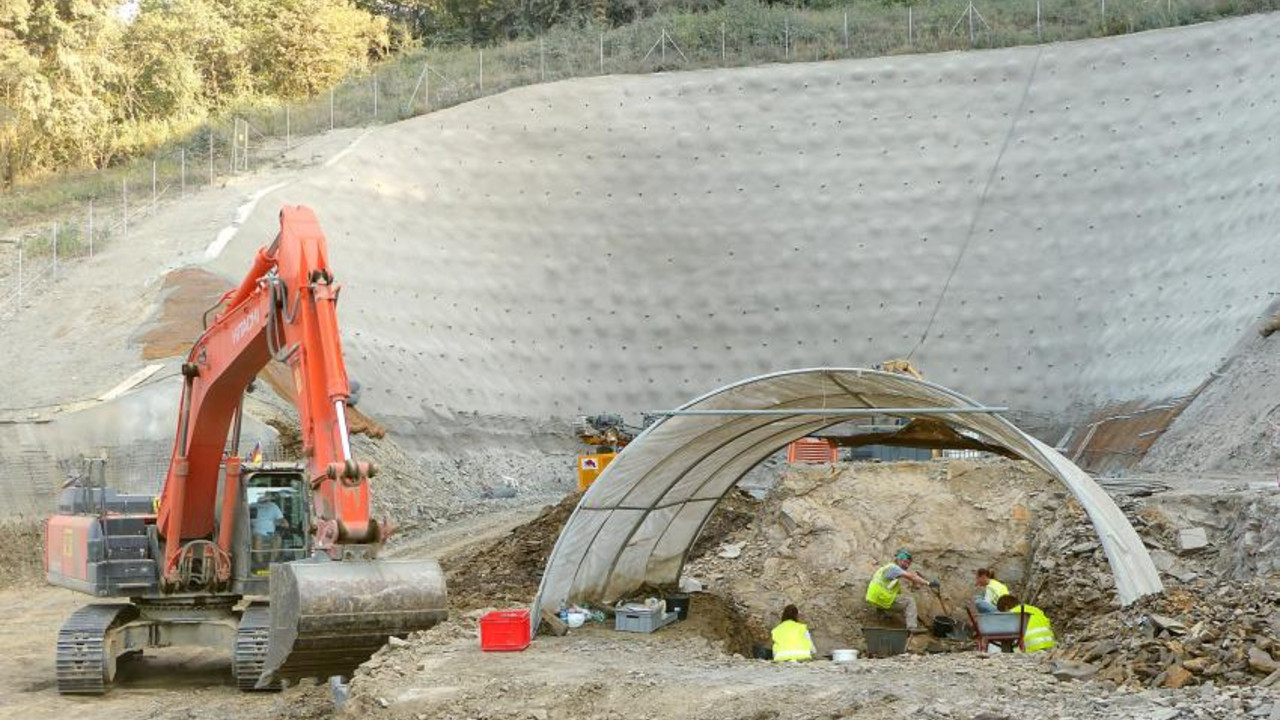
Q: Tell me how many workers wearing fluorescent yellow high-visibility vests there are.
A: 4